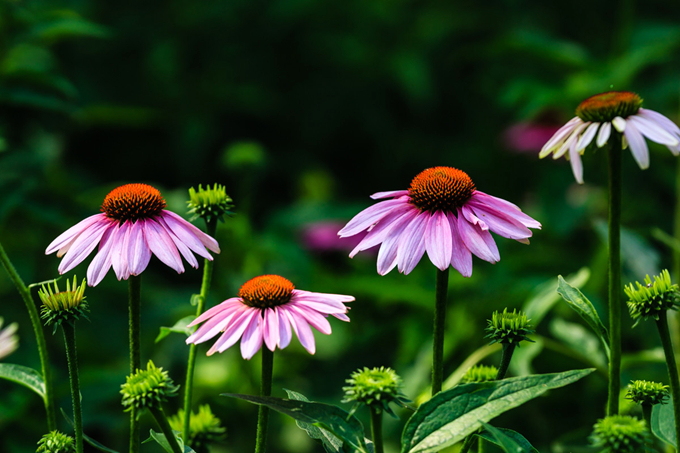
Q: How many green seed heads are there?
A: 11